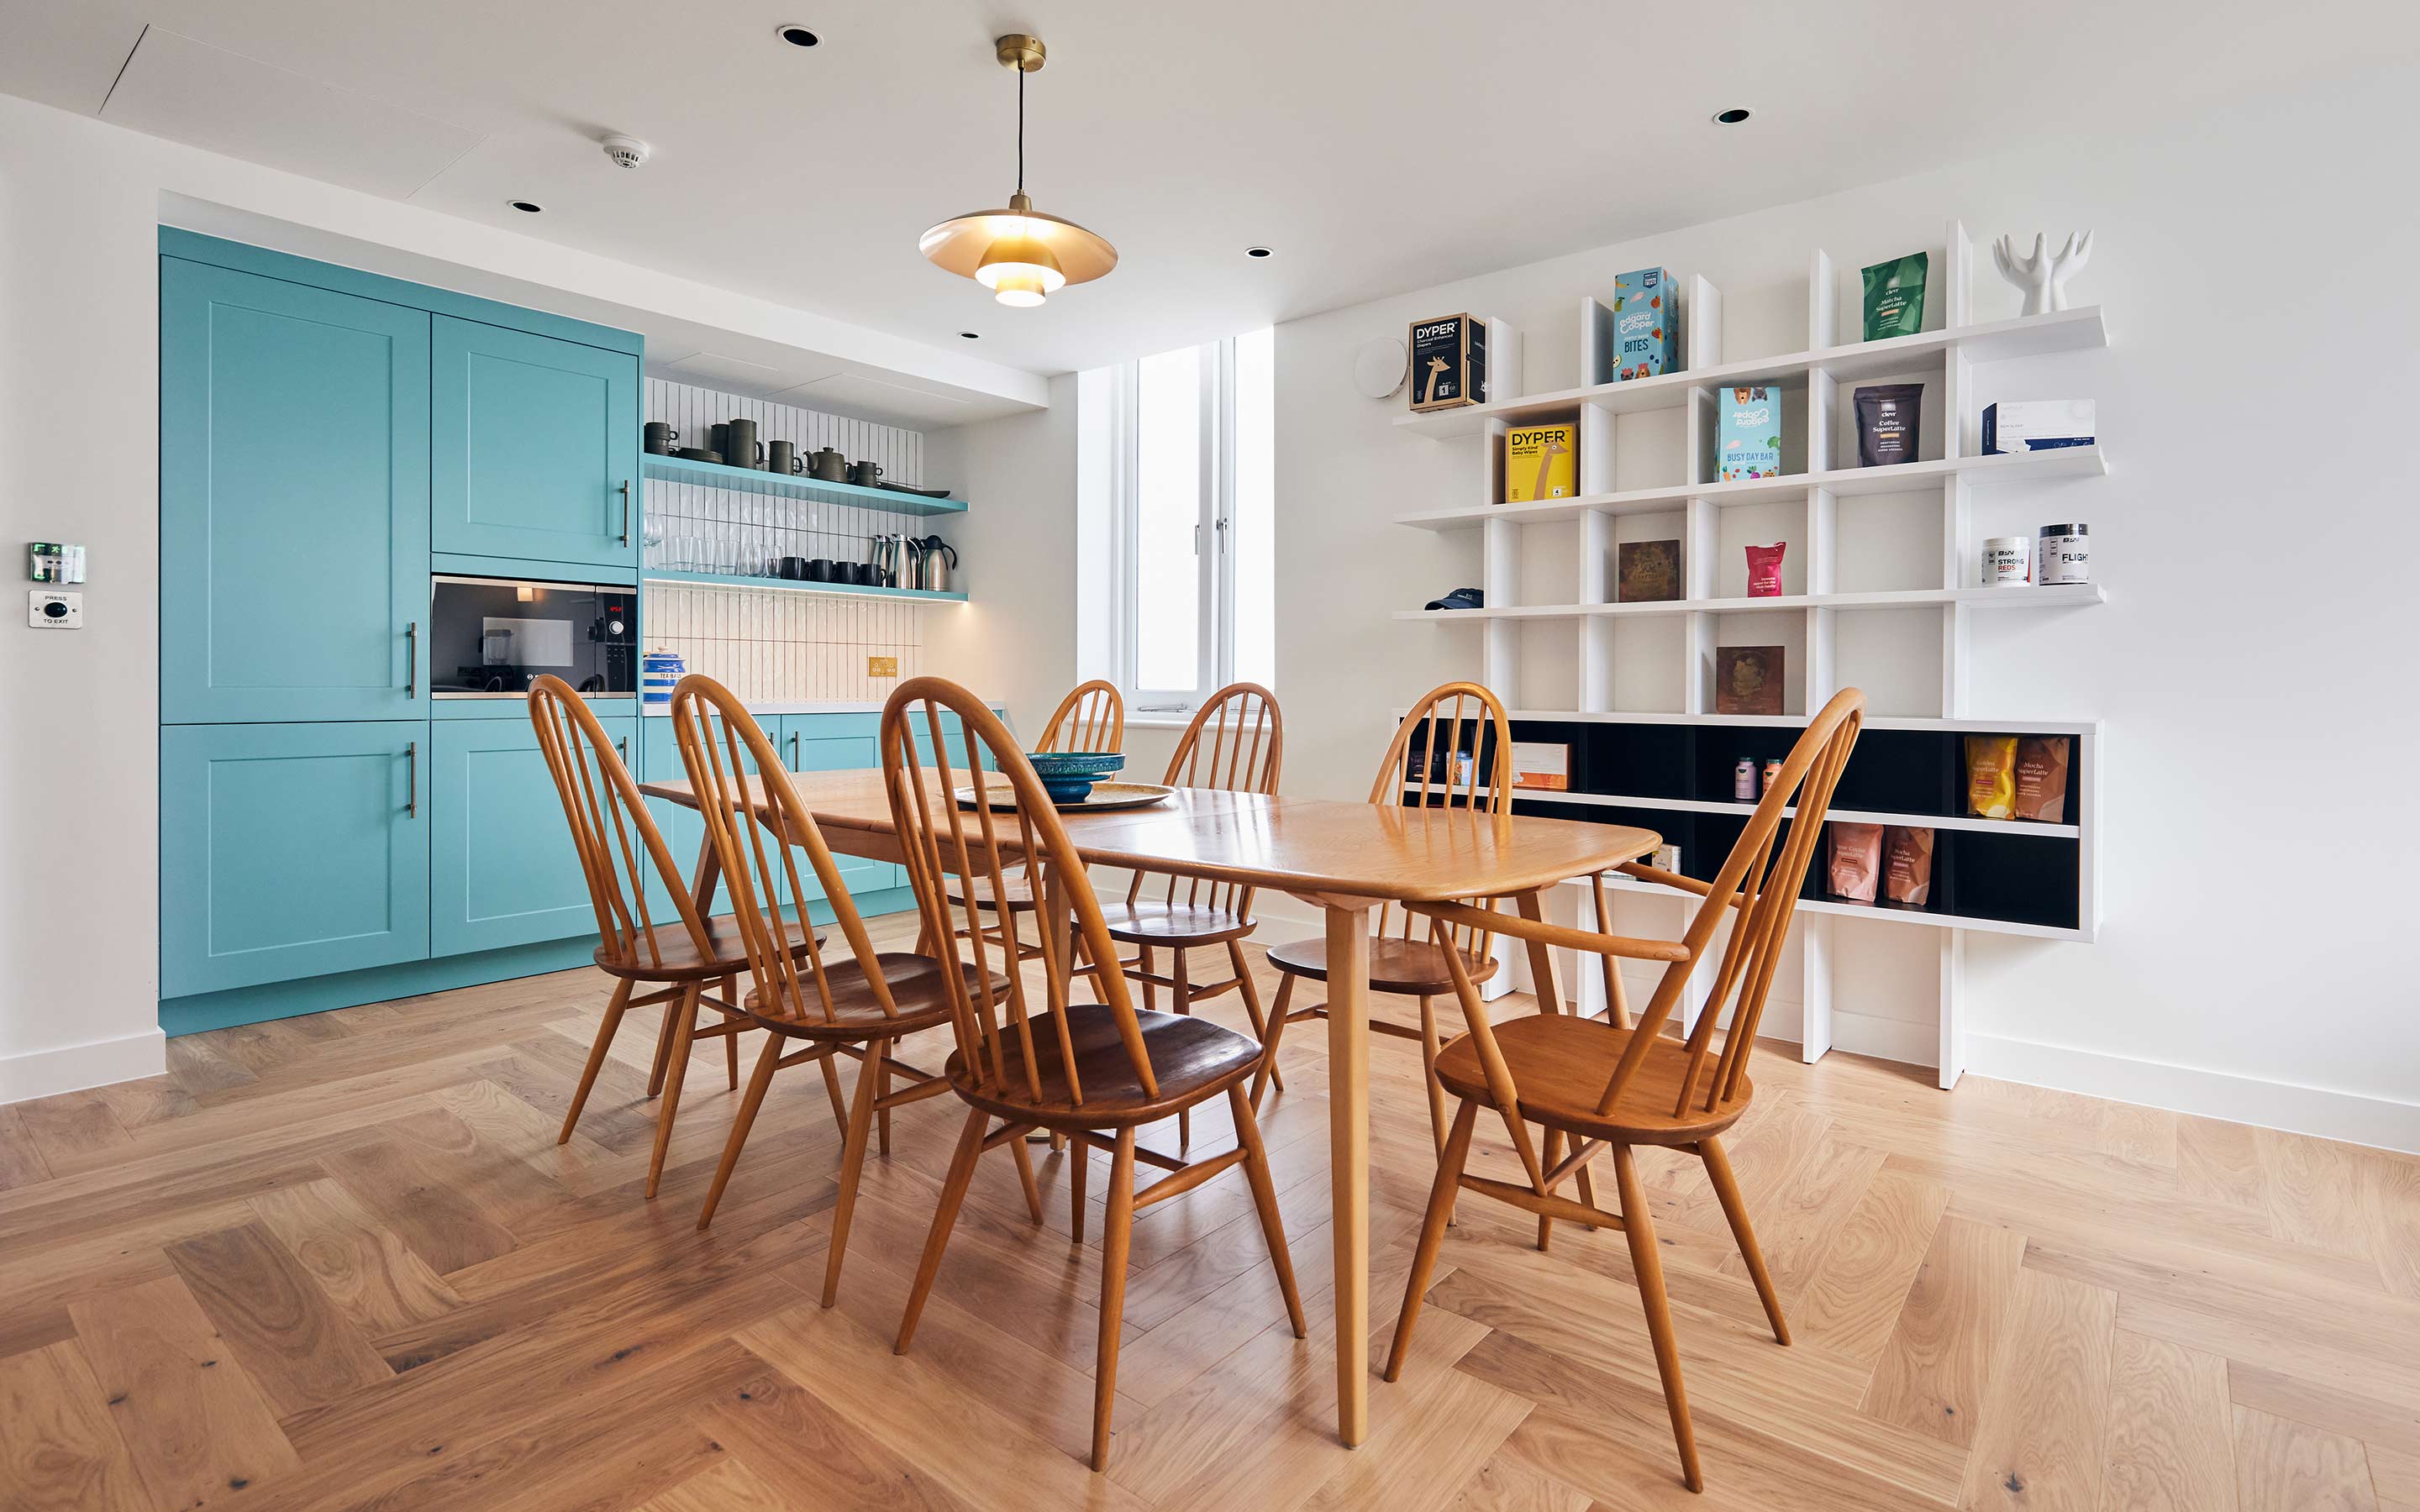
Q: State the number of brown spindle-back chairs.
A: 7